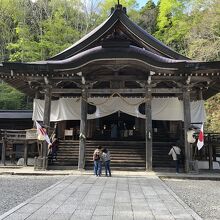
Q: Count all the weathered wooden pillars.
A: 4